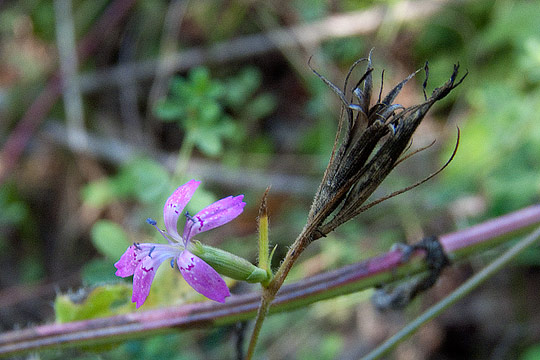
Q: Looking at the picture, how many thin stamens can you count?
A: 5